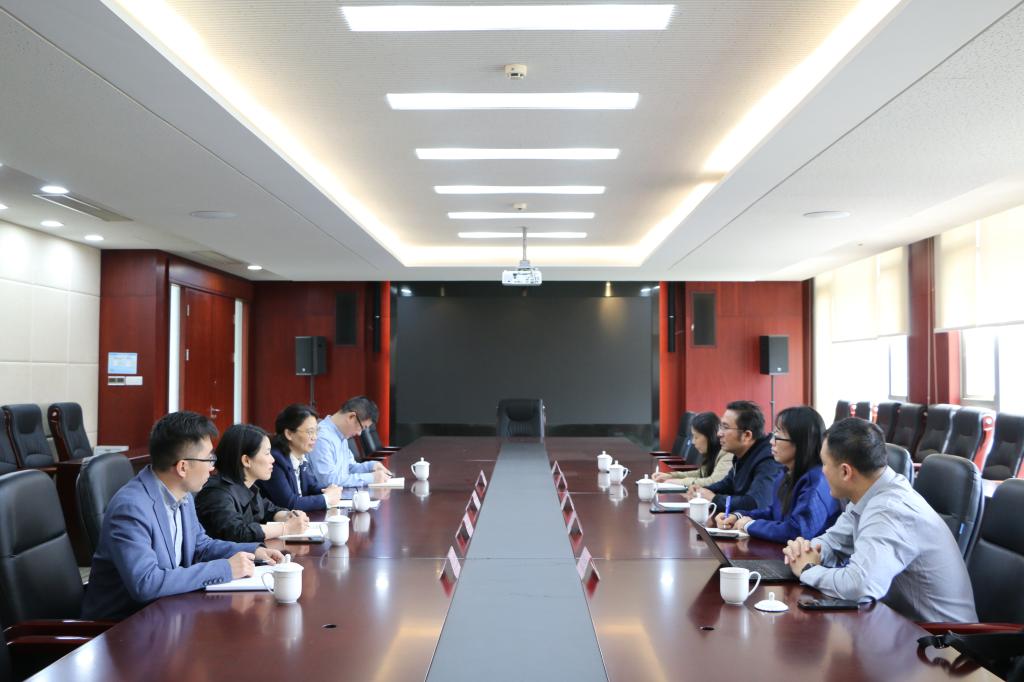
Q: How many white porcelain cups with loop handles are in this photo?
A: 9